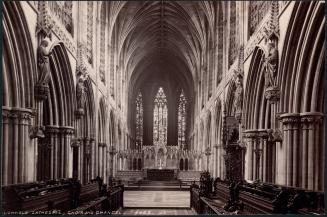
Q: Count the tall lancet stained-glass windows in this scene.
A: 3